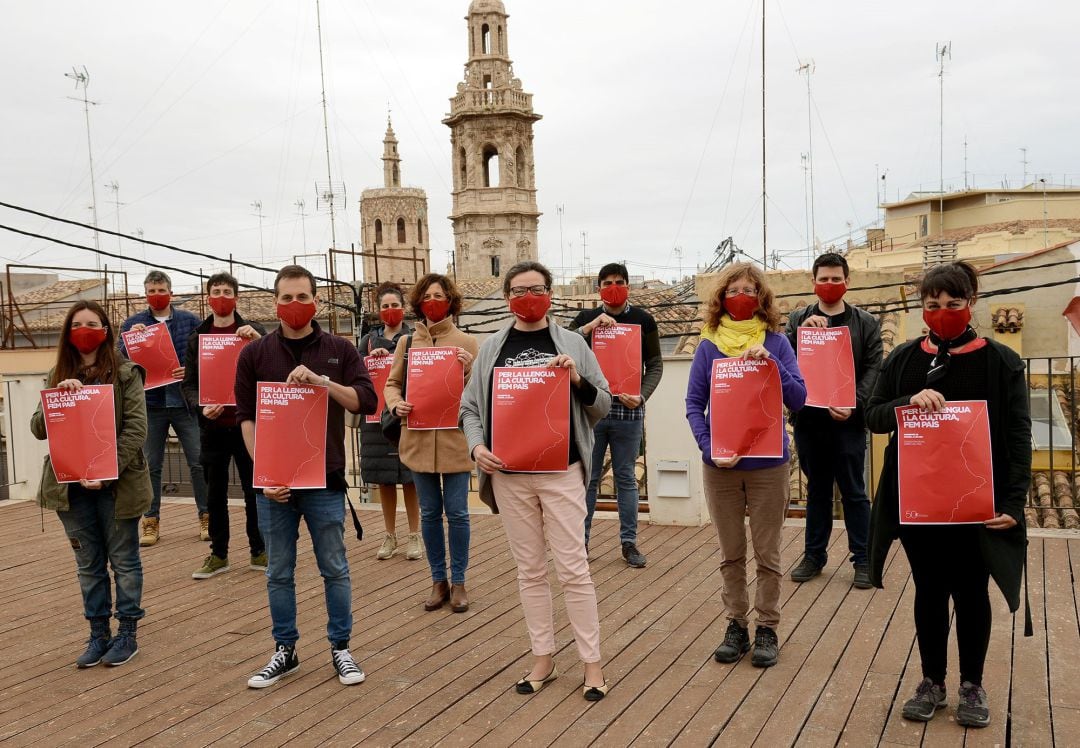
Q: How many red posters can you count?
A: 11